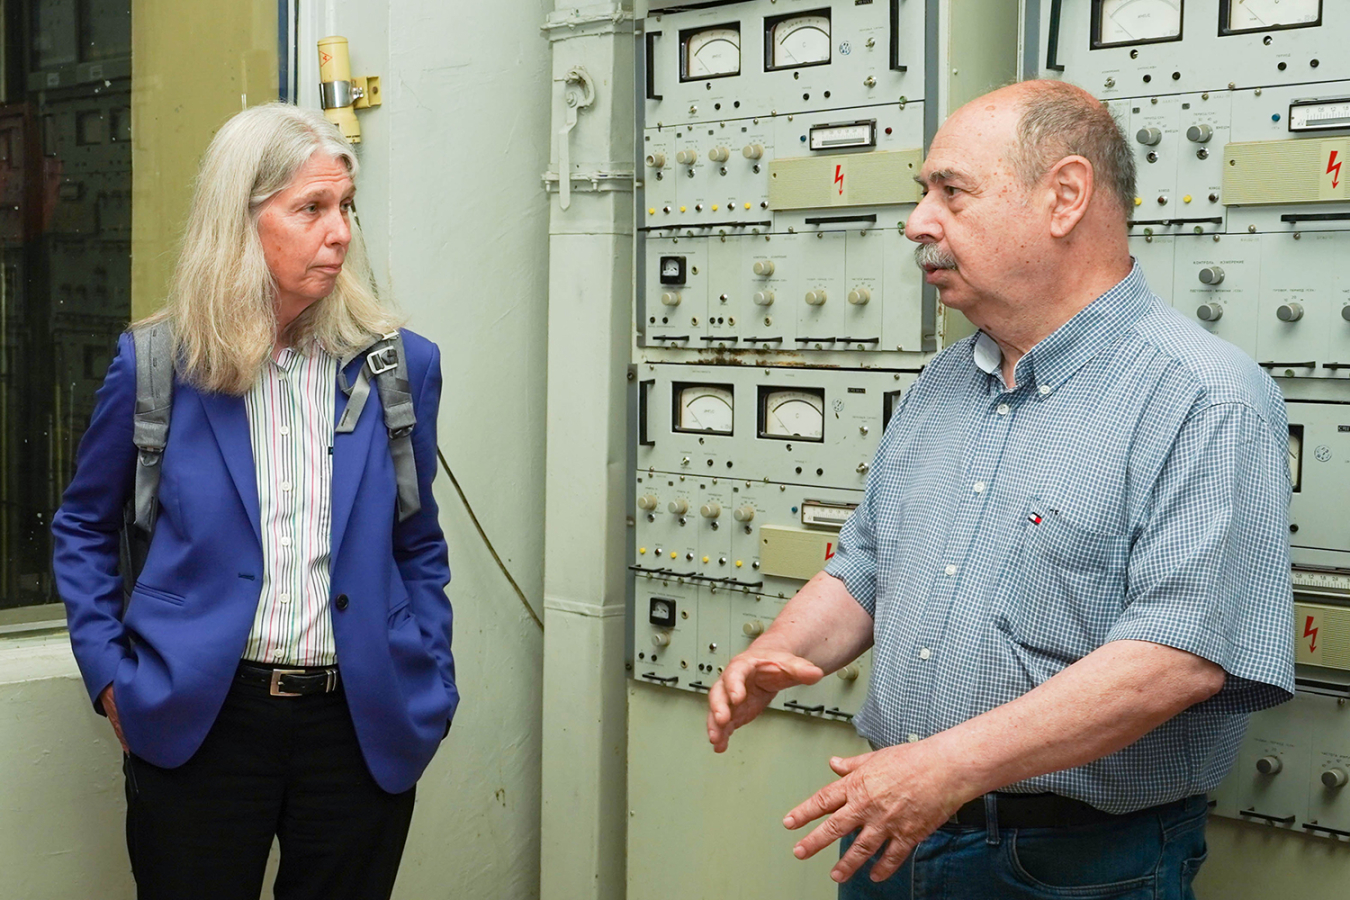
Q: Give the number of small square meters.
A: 2